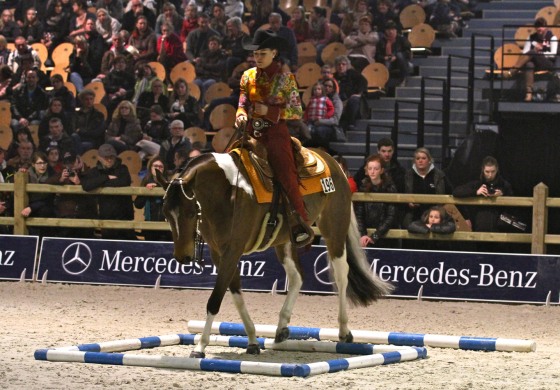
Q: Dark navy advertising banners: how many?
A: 3